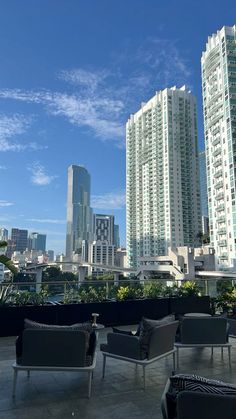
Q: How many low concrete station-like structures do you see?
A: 1